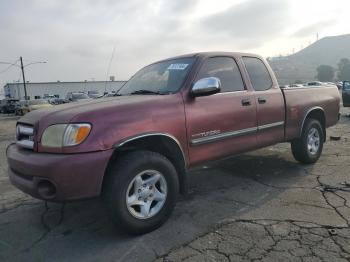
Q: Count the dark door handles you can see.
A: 2